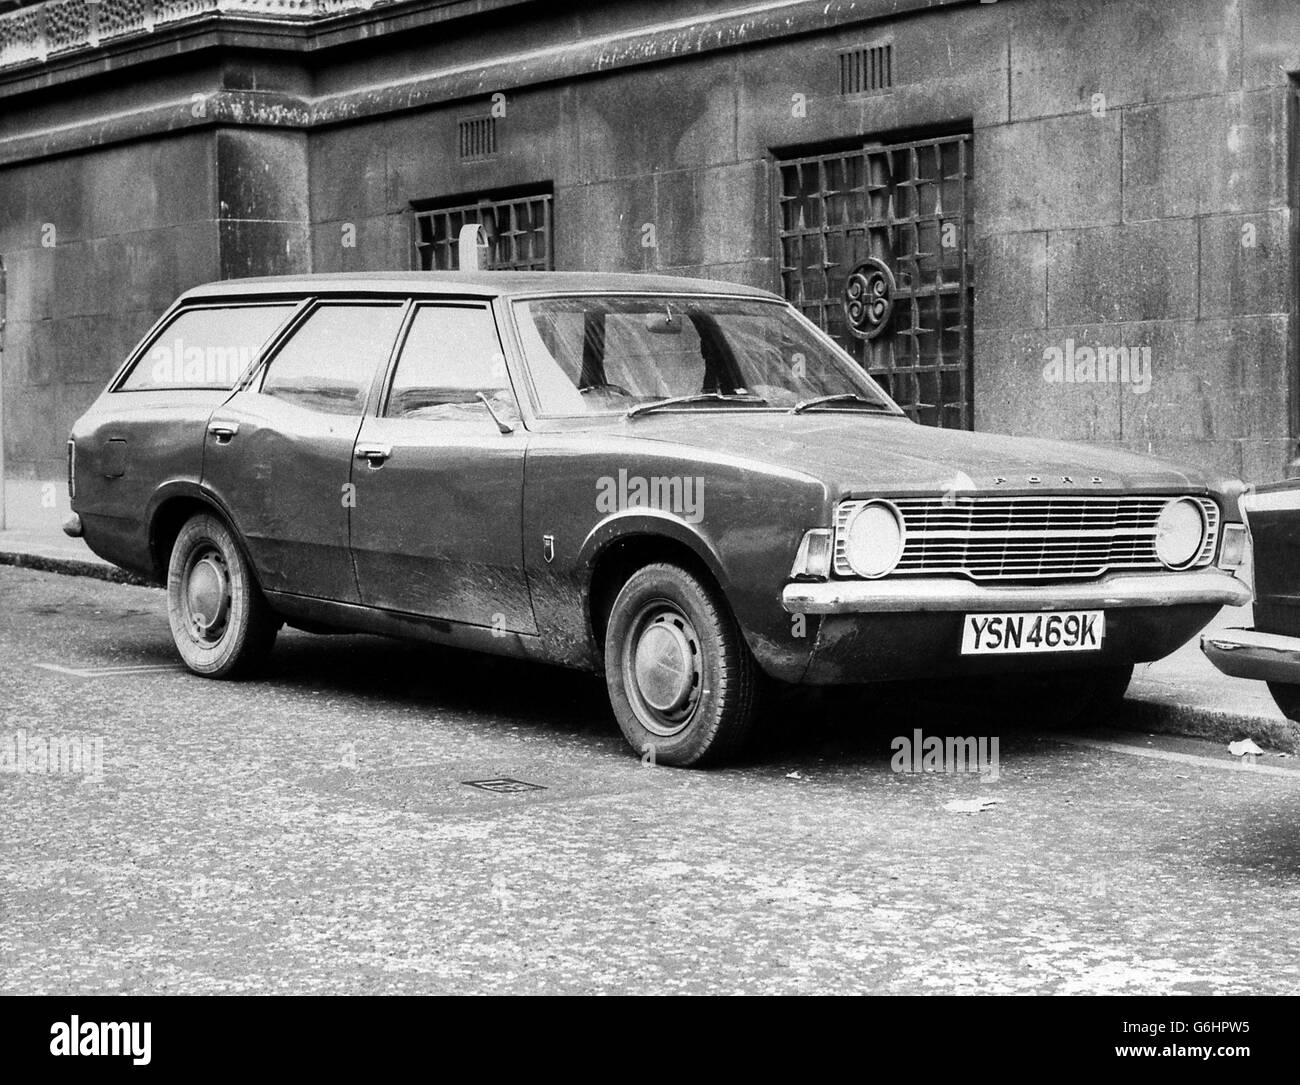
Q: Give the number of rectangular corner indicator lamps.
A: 2